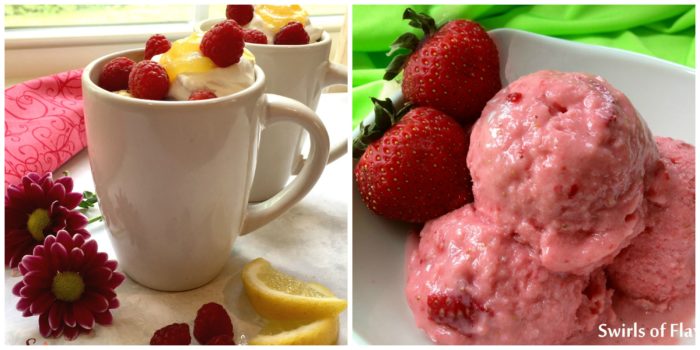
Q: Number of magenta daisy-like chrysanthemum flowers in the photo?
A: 2